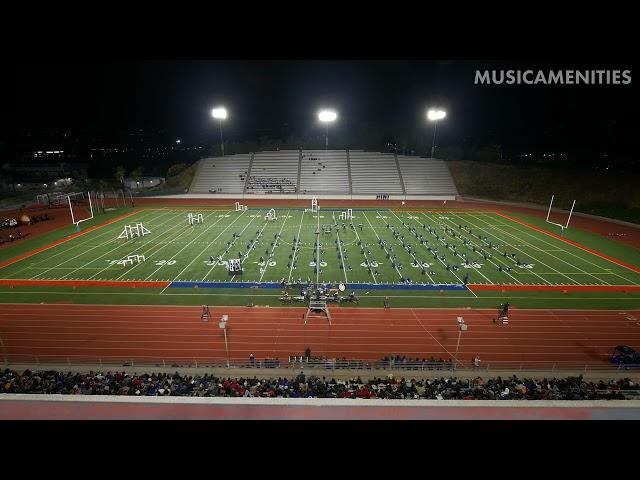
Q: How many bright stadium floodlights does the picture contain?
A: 3